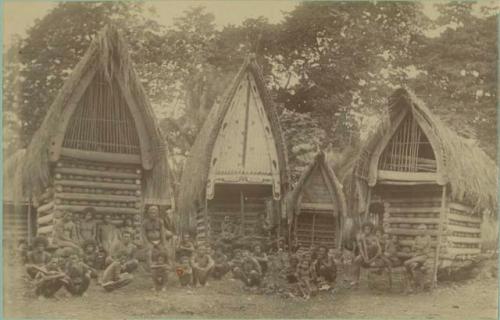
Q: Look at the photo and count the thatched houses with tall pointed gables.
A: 4